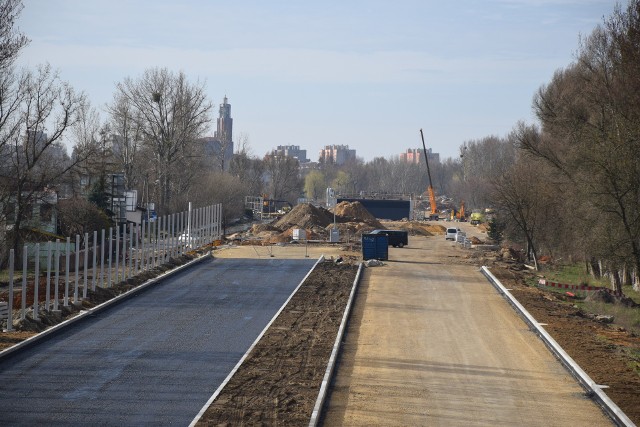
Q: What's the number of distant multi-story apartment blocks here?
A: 3